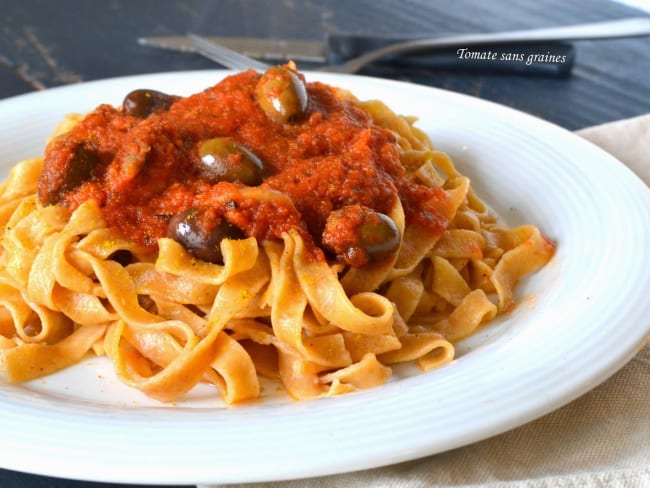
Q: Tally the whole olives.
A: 6